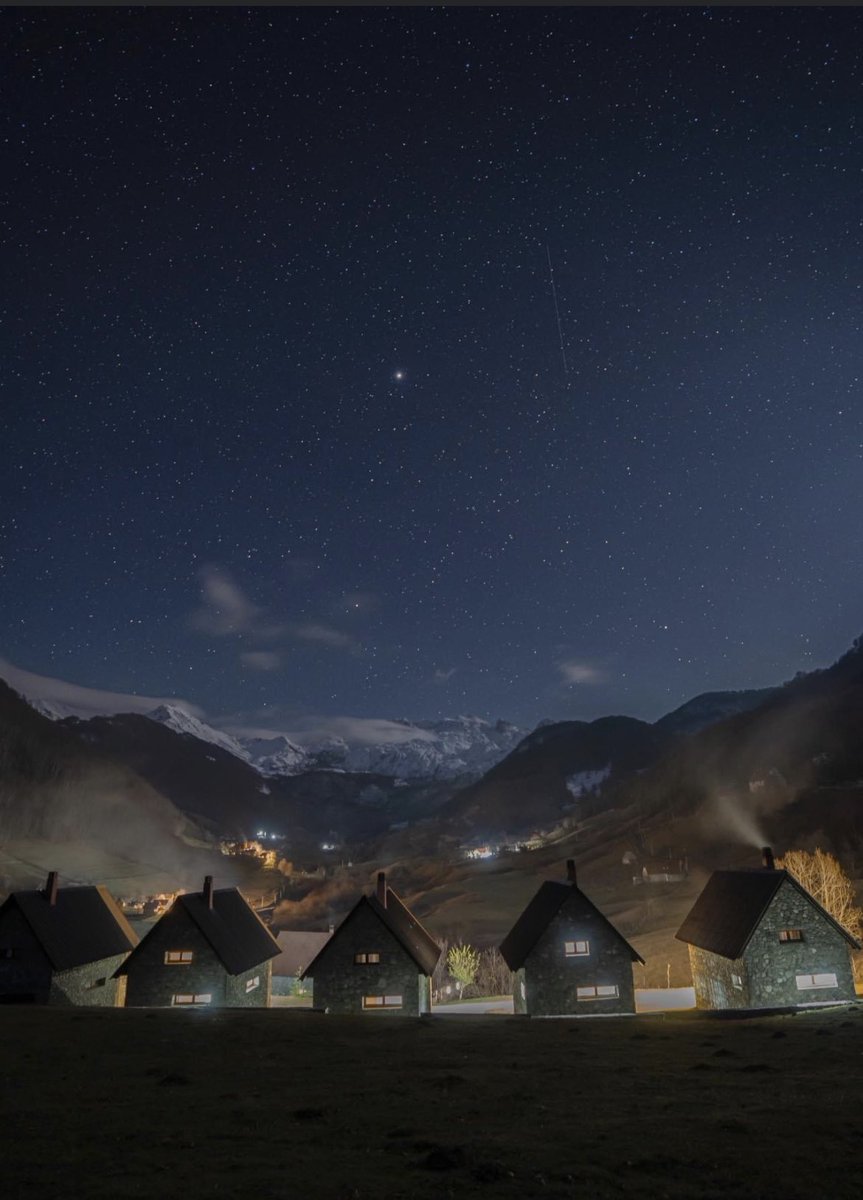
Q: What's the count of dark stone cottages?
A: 5